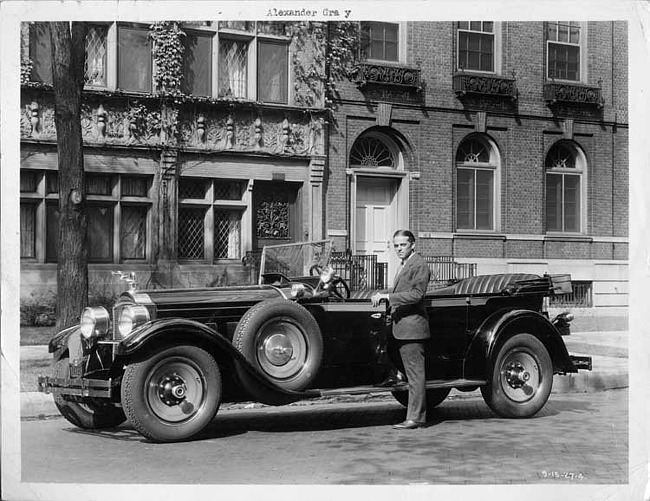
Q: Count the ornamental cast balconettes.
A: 3